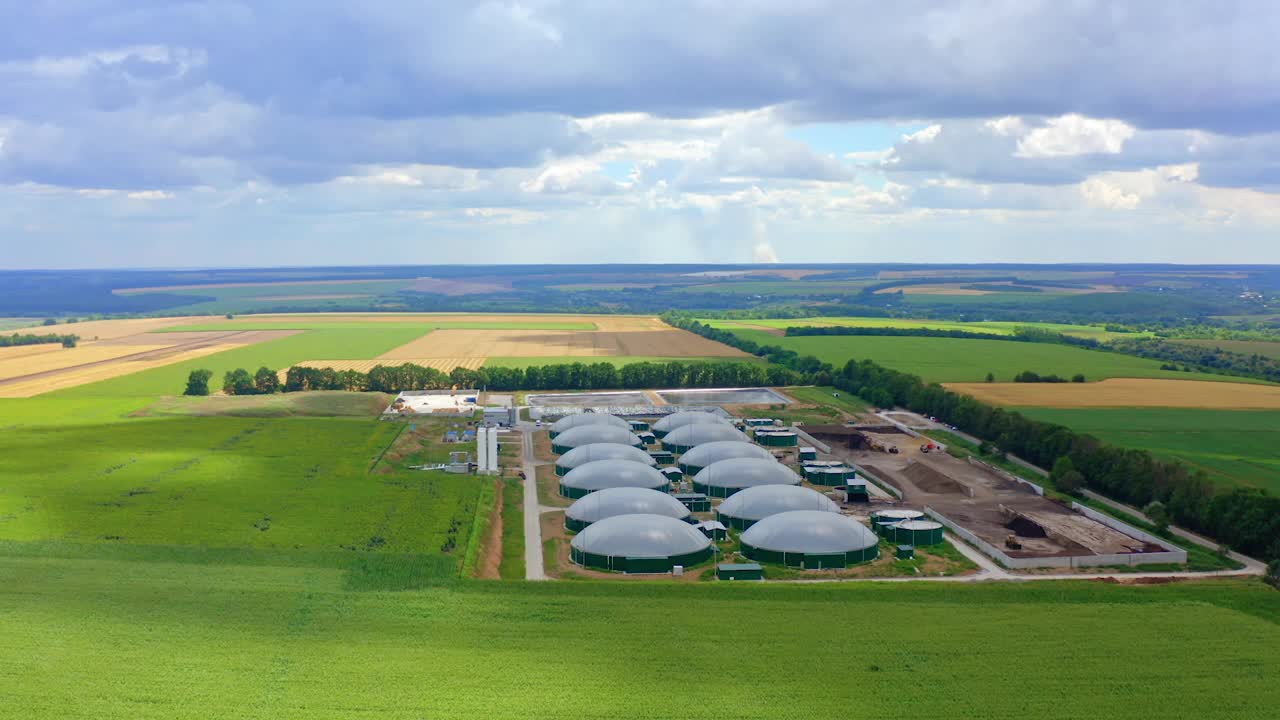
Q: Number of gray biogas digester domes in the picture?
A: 12